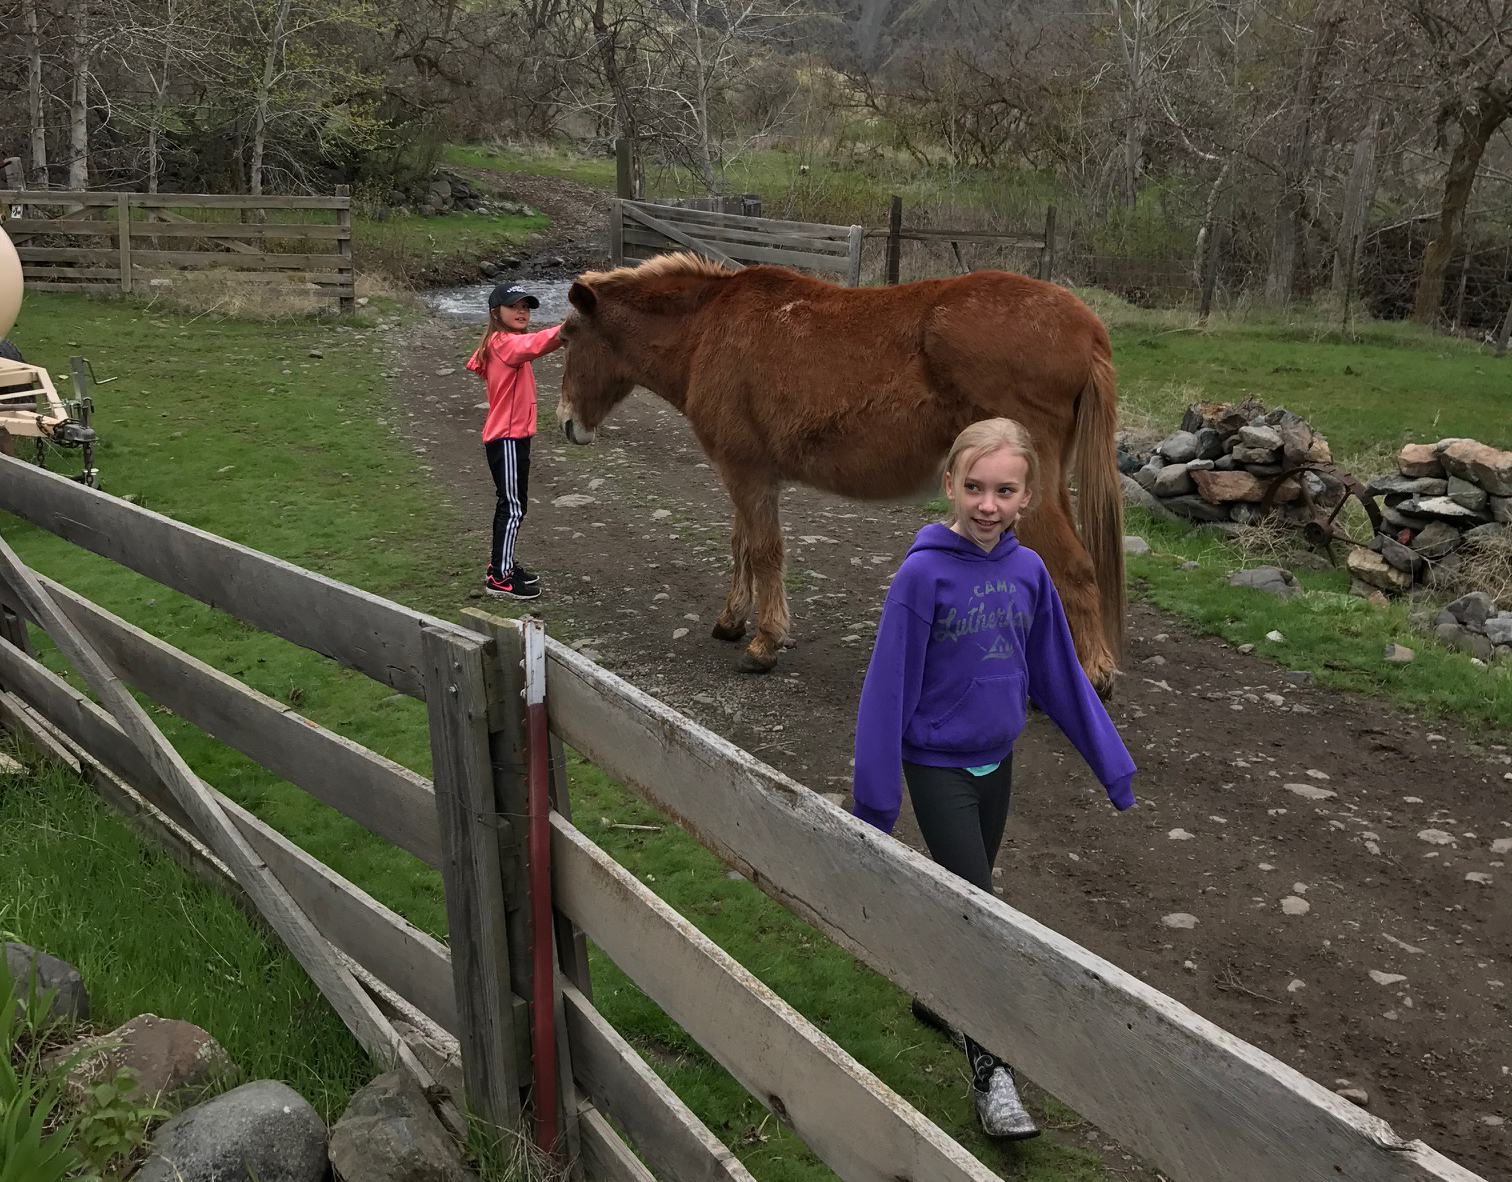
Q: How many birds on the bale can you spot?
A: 0